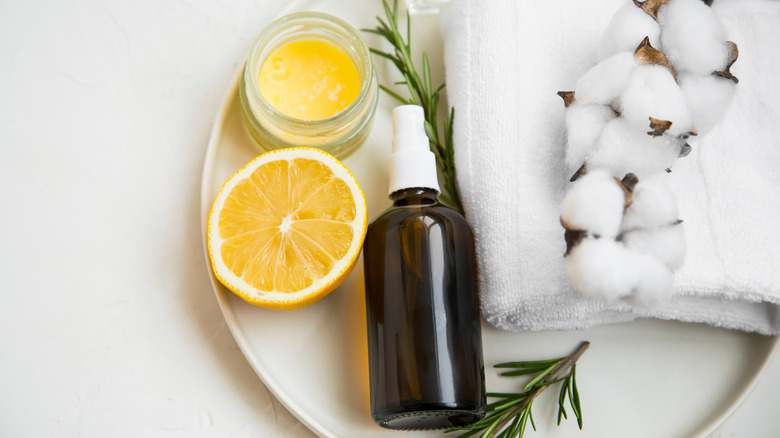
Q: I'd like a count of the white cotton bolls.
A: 3